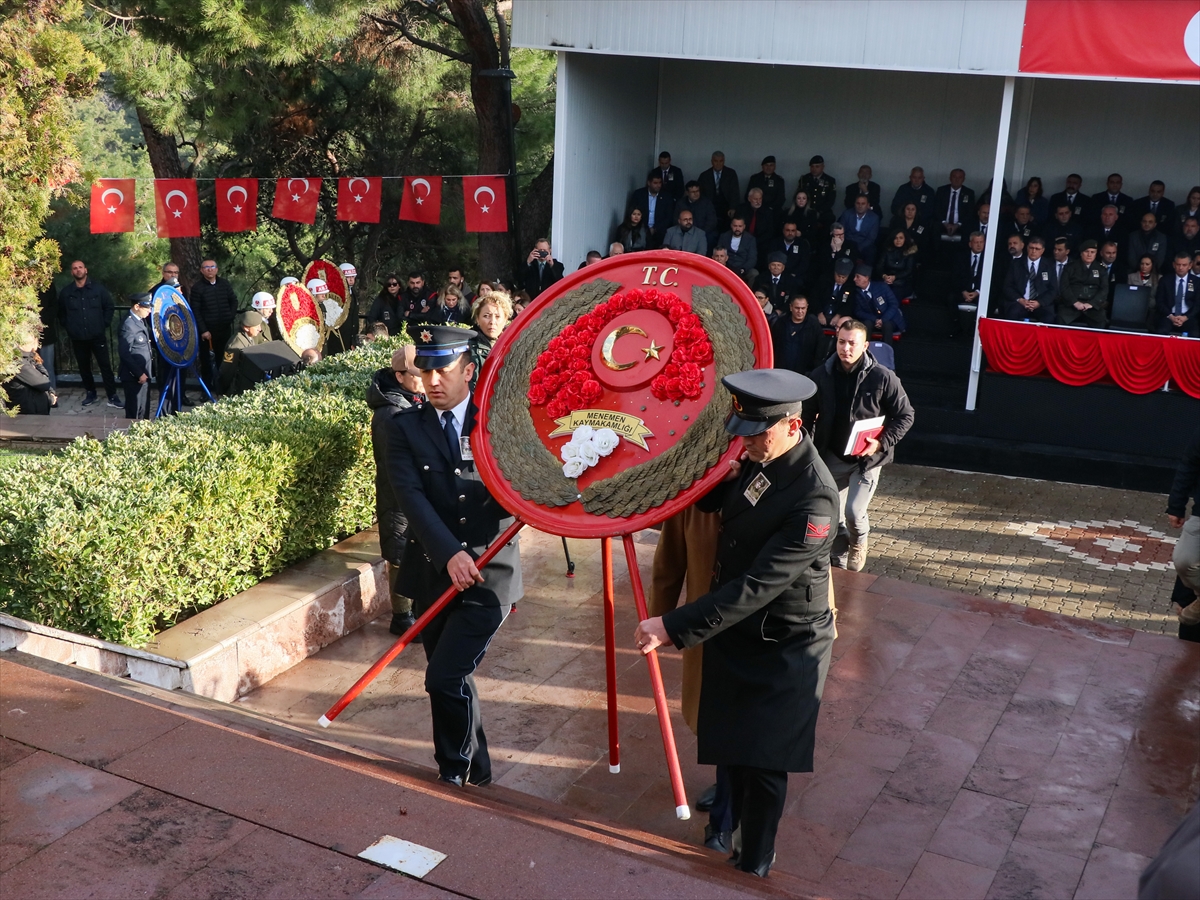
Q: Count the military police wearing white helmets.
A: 4